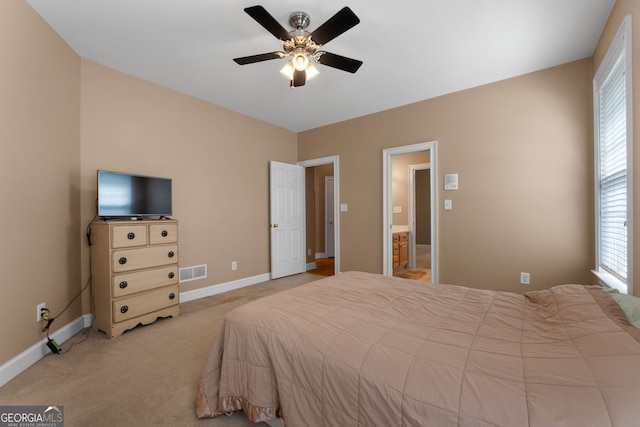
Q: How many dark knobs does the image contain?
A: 8